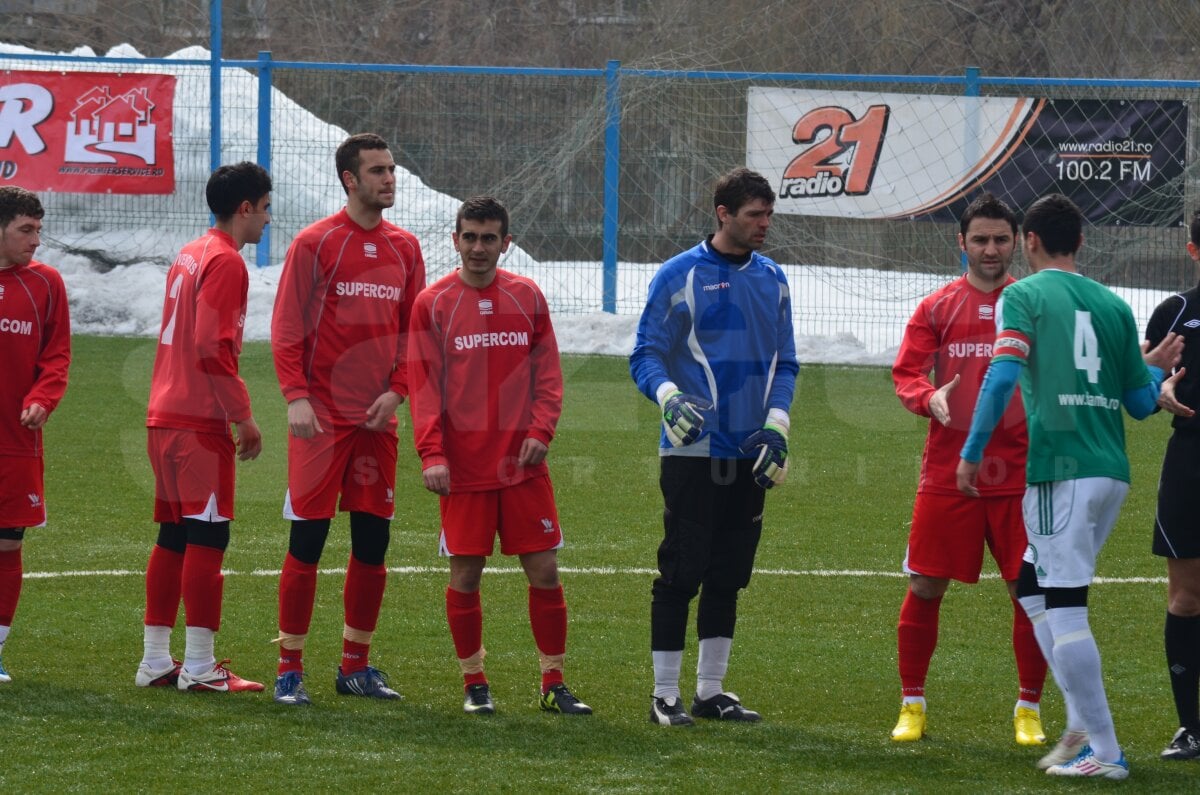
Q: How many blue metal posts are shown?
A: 4